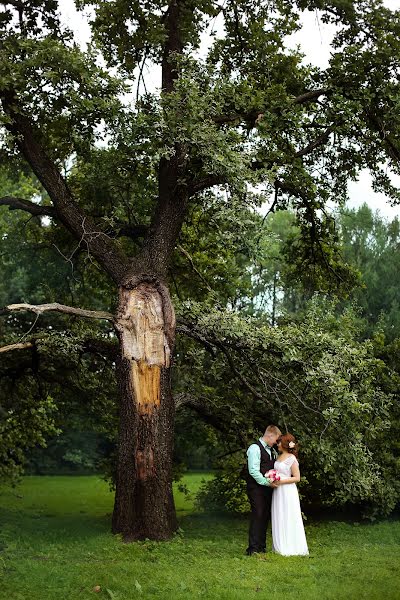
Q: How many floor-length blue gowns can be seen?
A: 0